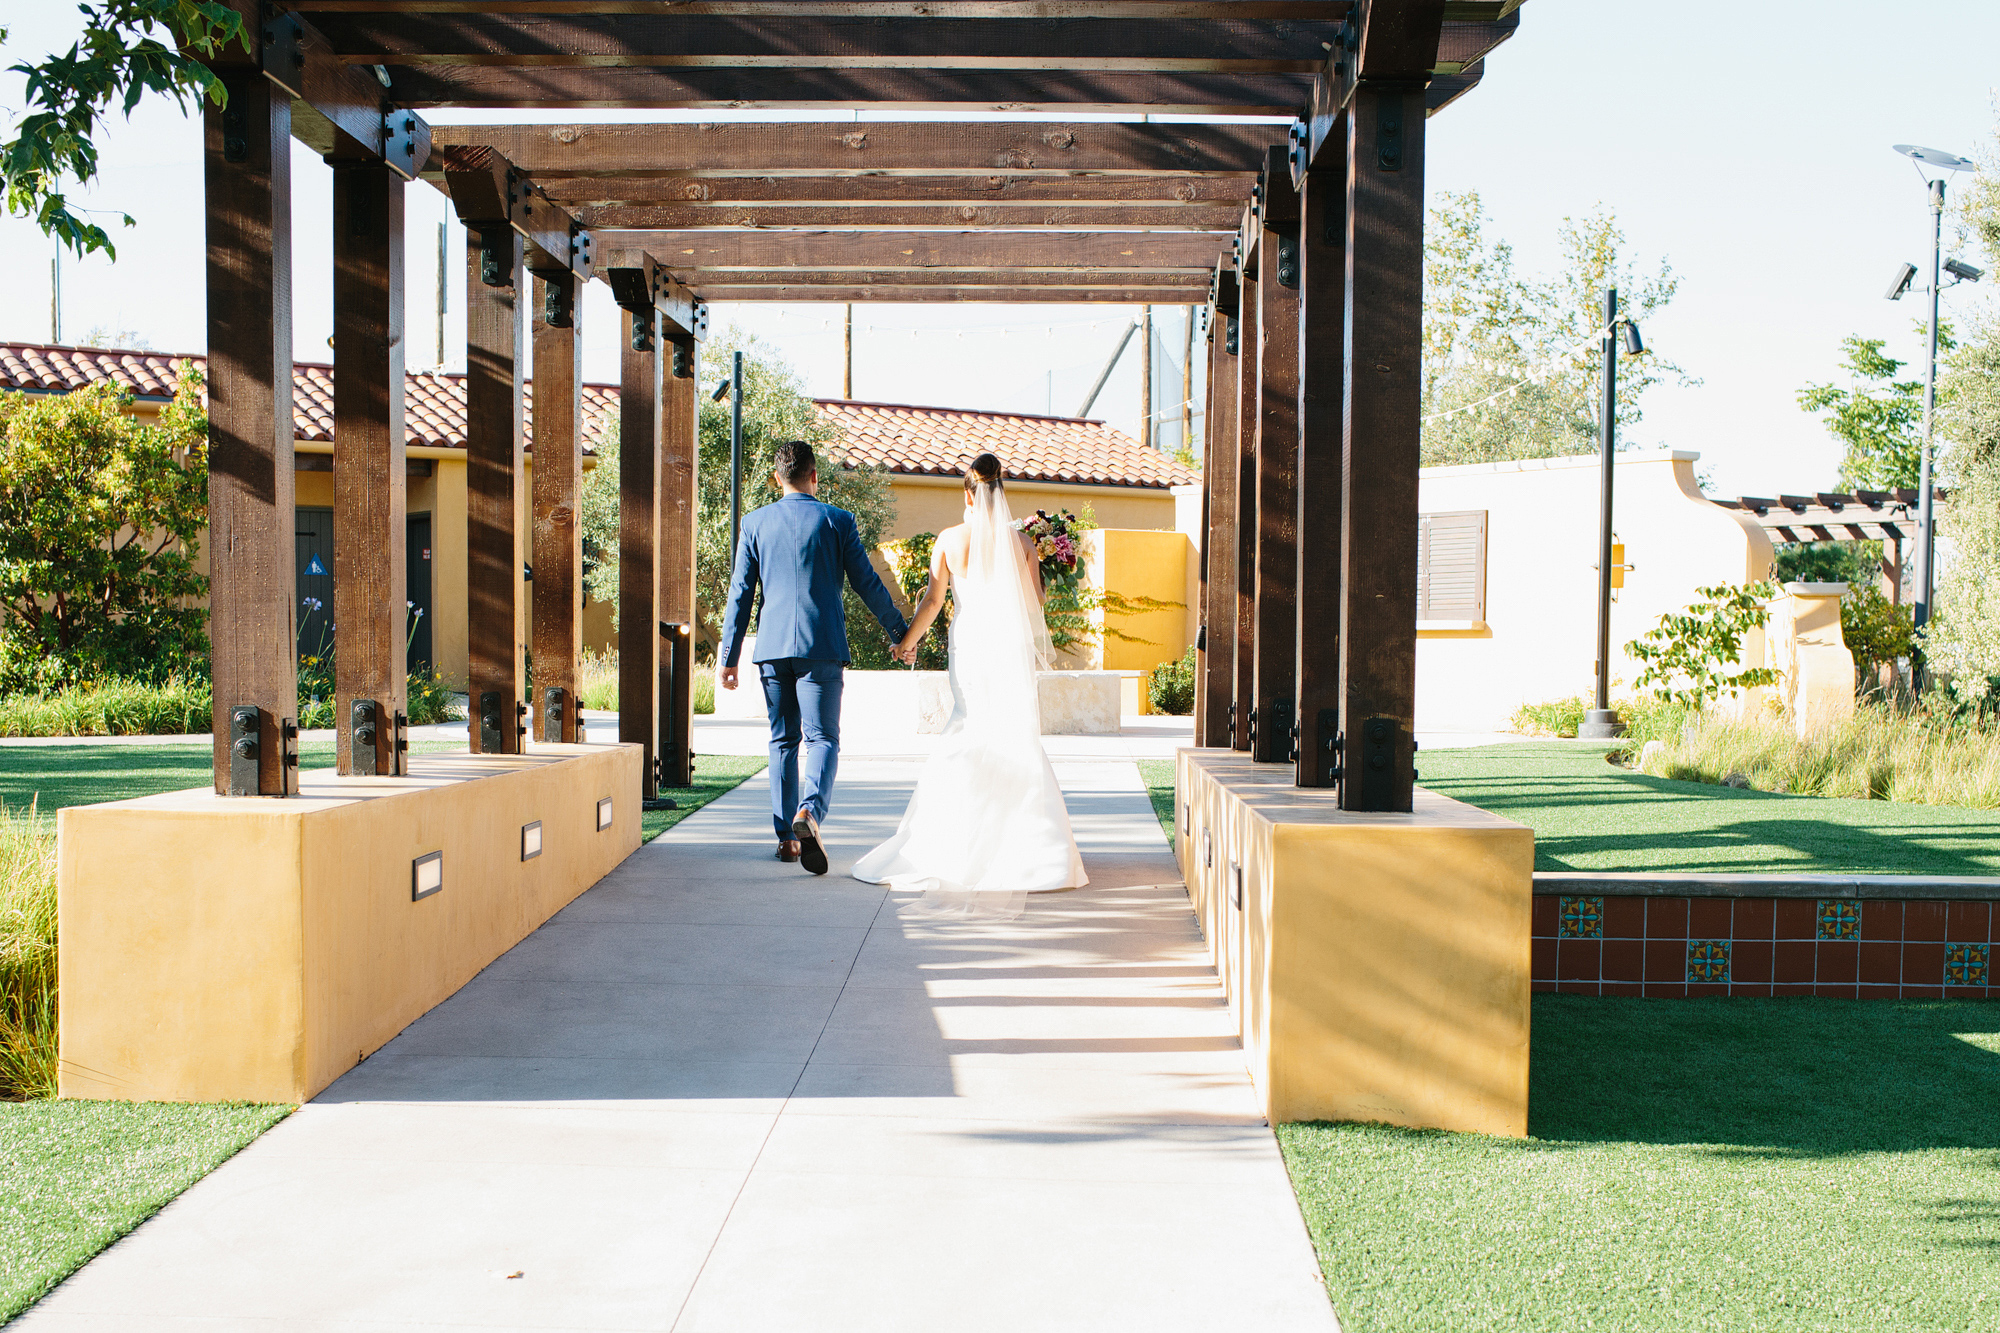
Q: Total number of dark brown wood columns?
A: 12